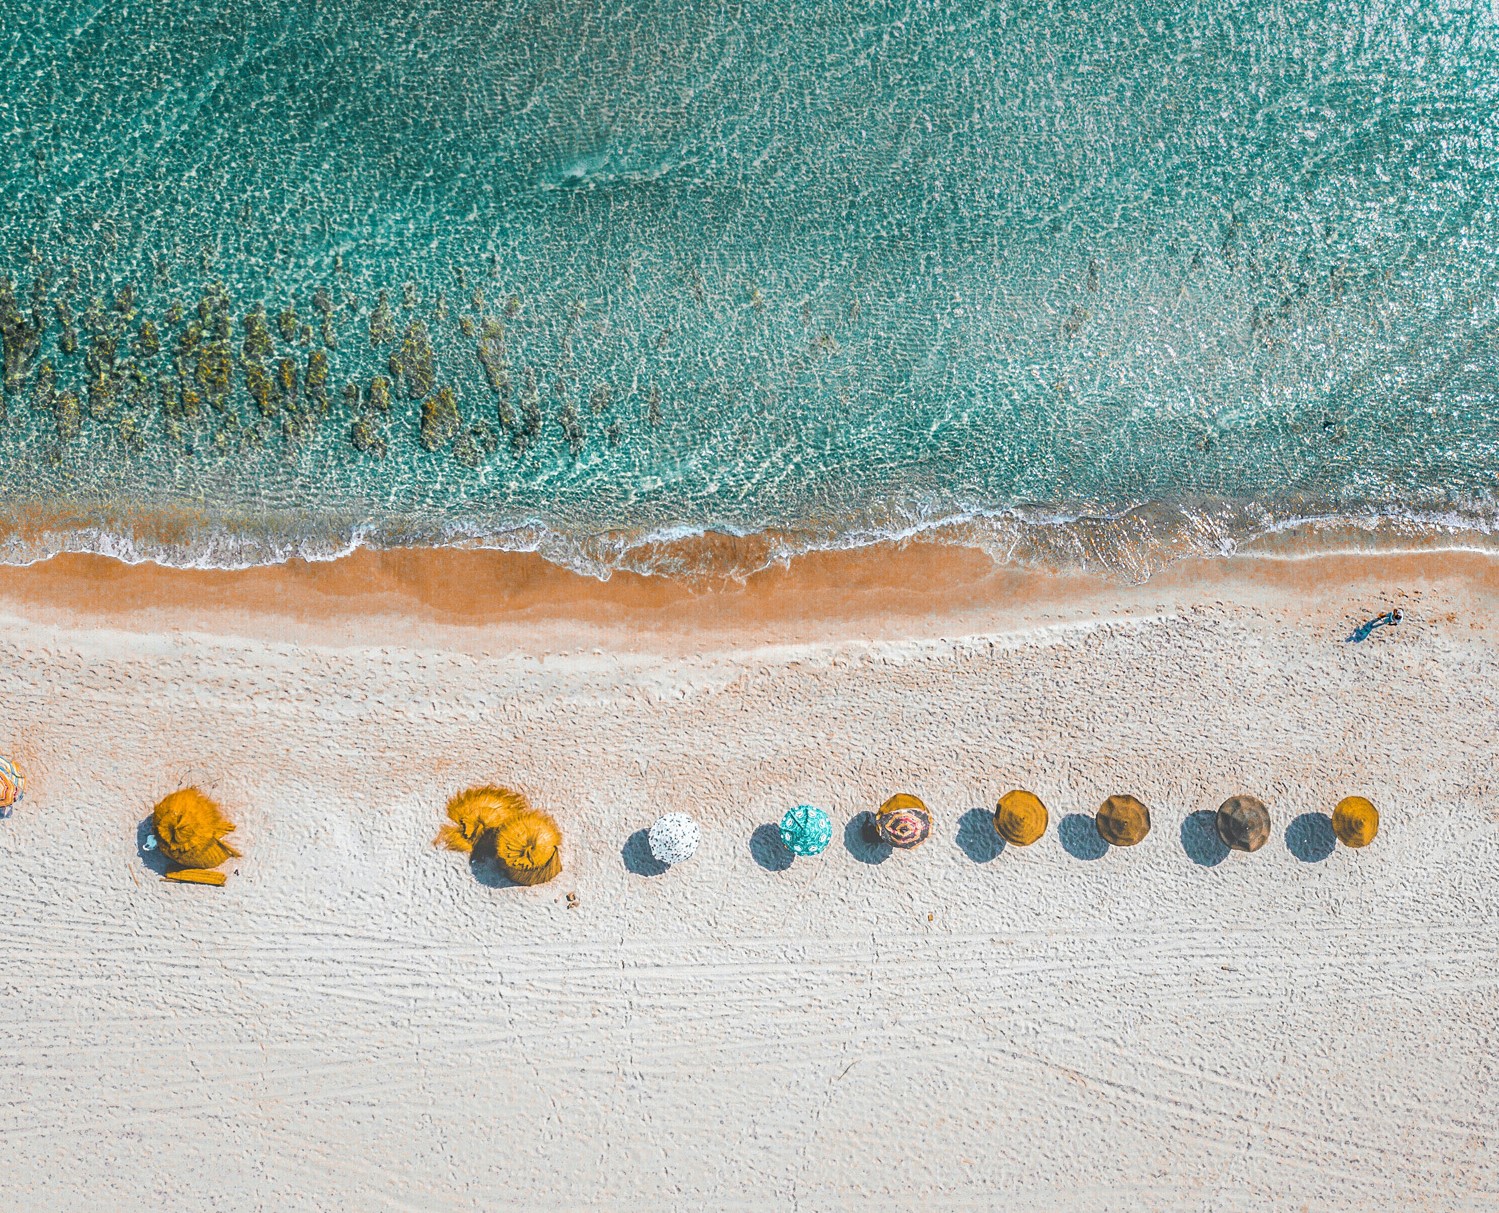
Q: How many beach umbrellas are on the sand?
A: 11